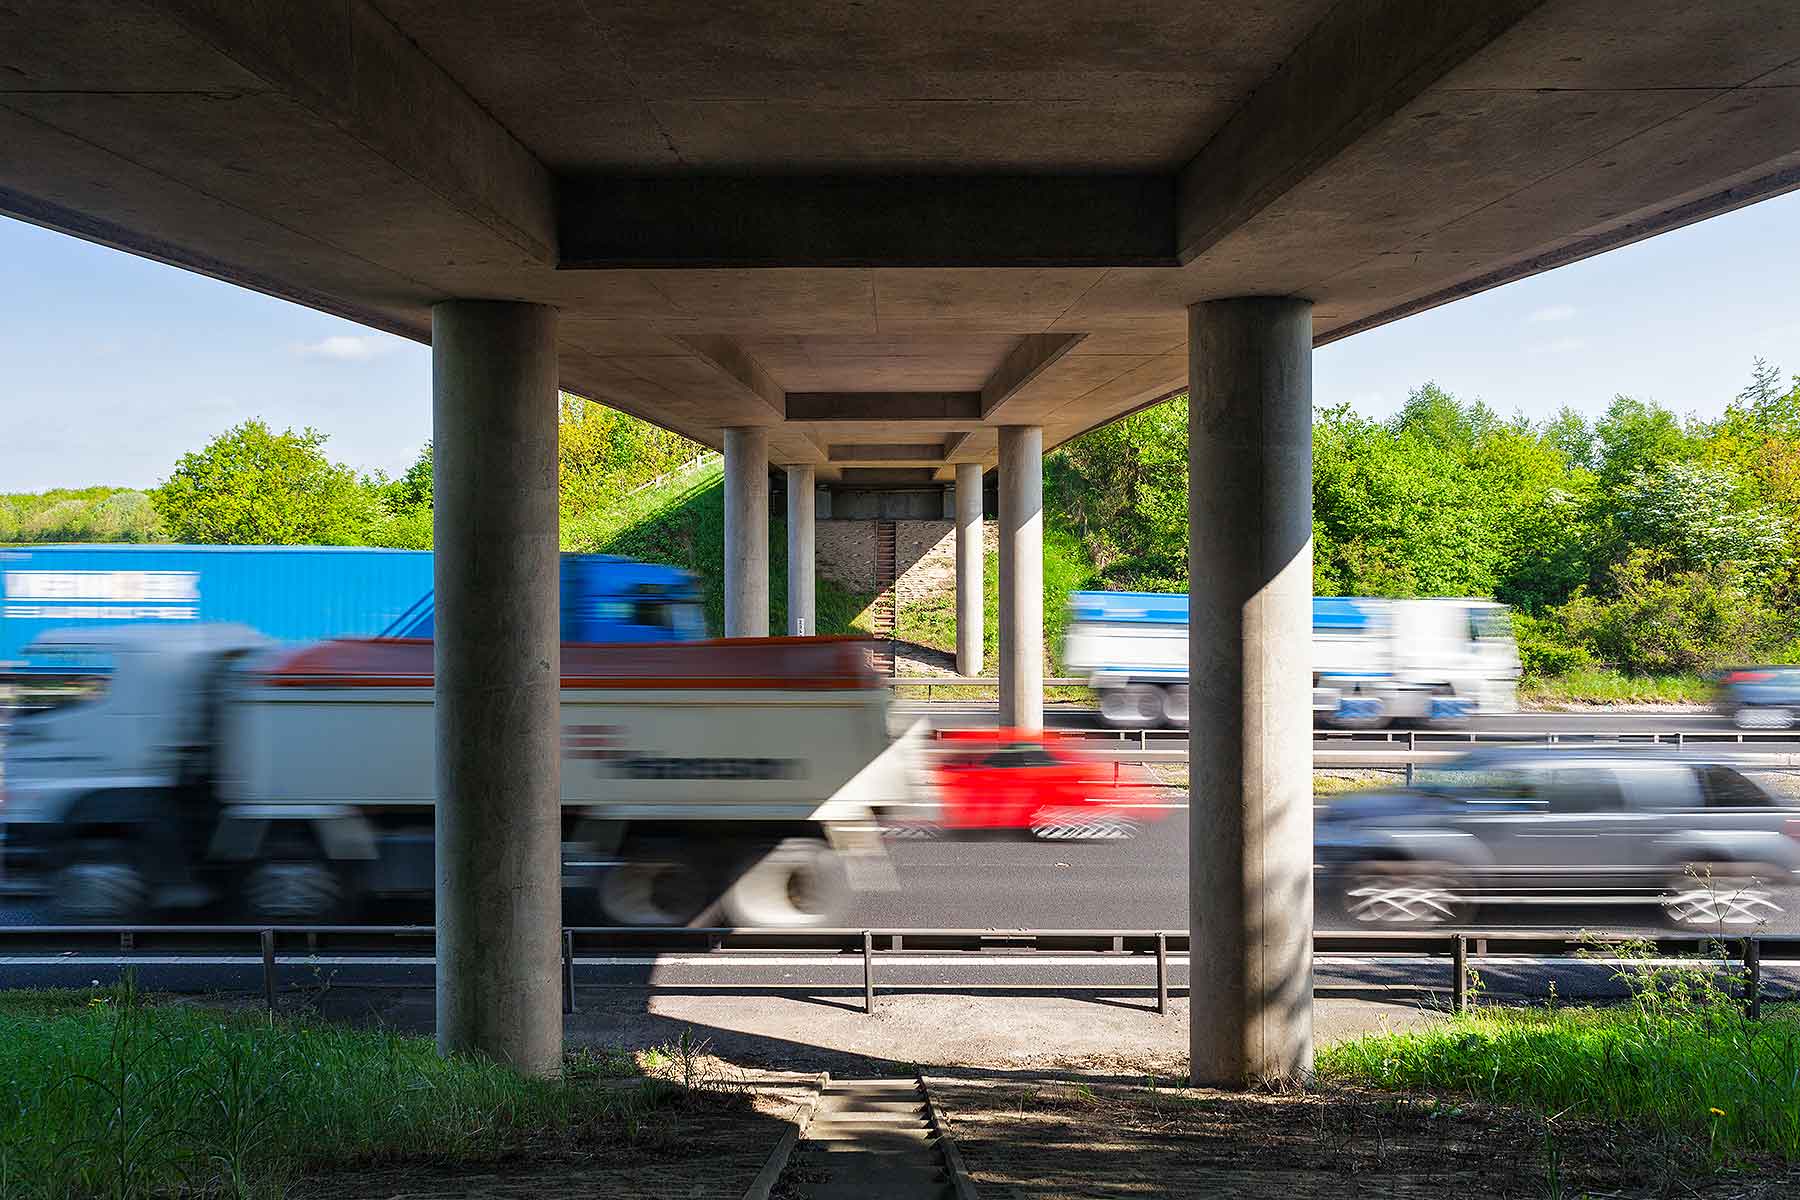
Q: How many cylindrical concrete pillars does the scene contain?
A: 6